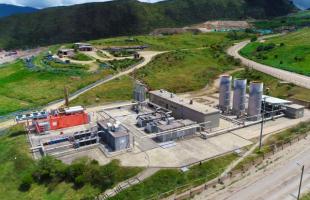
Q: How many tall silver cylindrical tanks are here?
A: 3